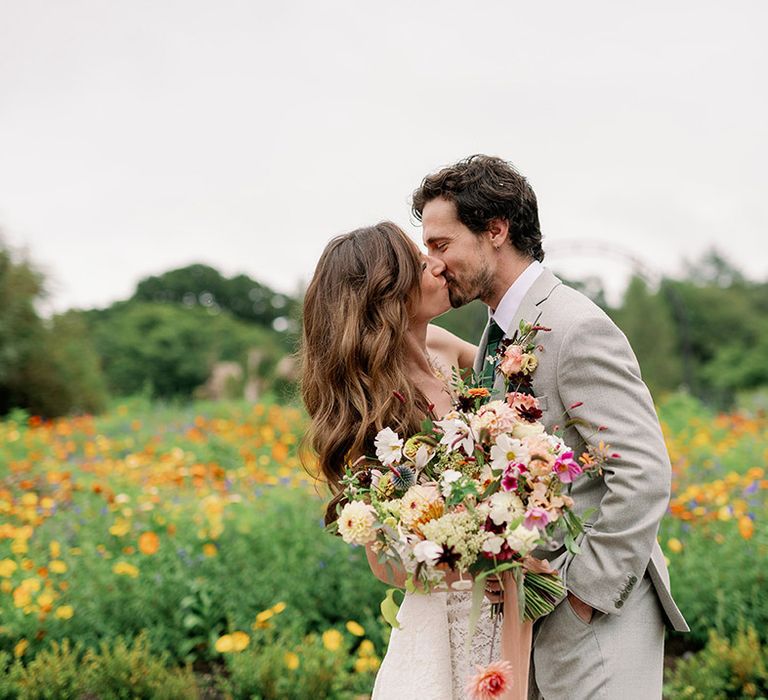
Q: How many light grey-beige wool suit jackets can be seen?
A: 1